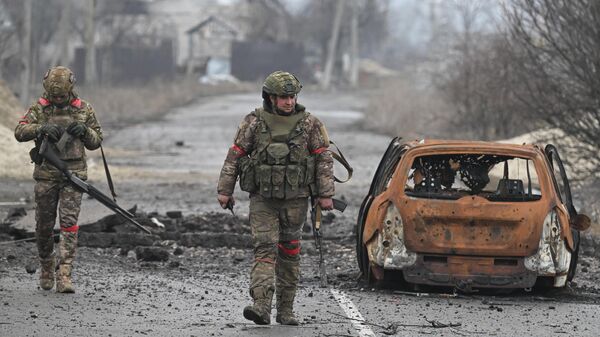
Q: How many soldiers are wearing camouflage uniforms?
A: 2